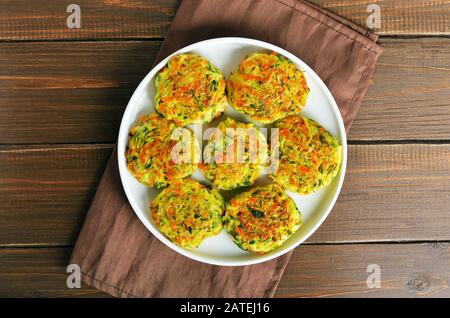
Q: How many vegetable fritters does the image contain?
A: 7